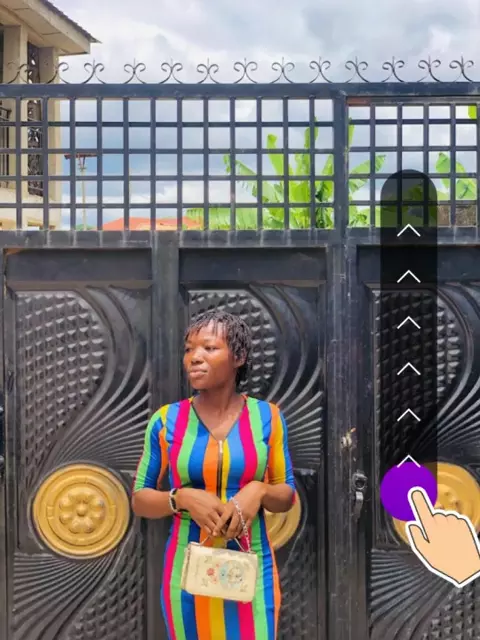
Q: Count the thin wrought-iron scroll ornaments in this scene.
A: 13